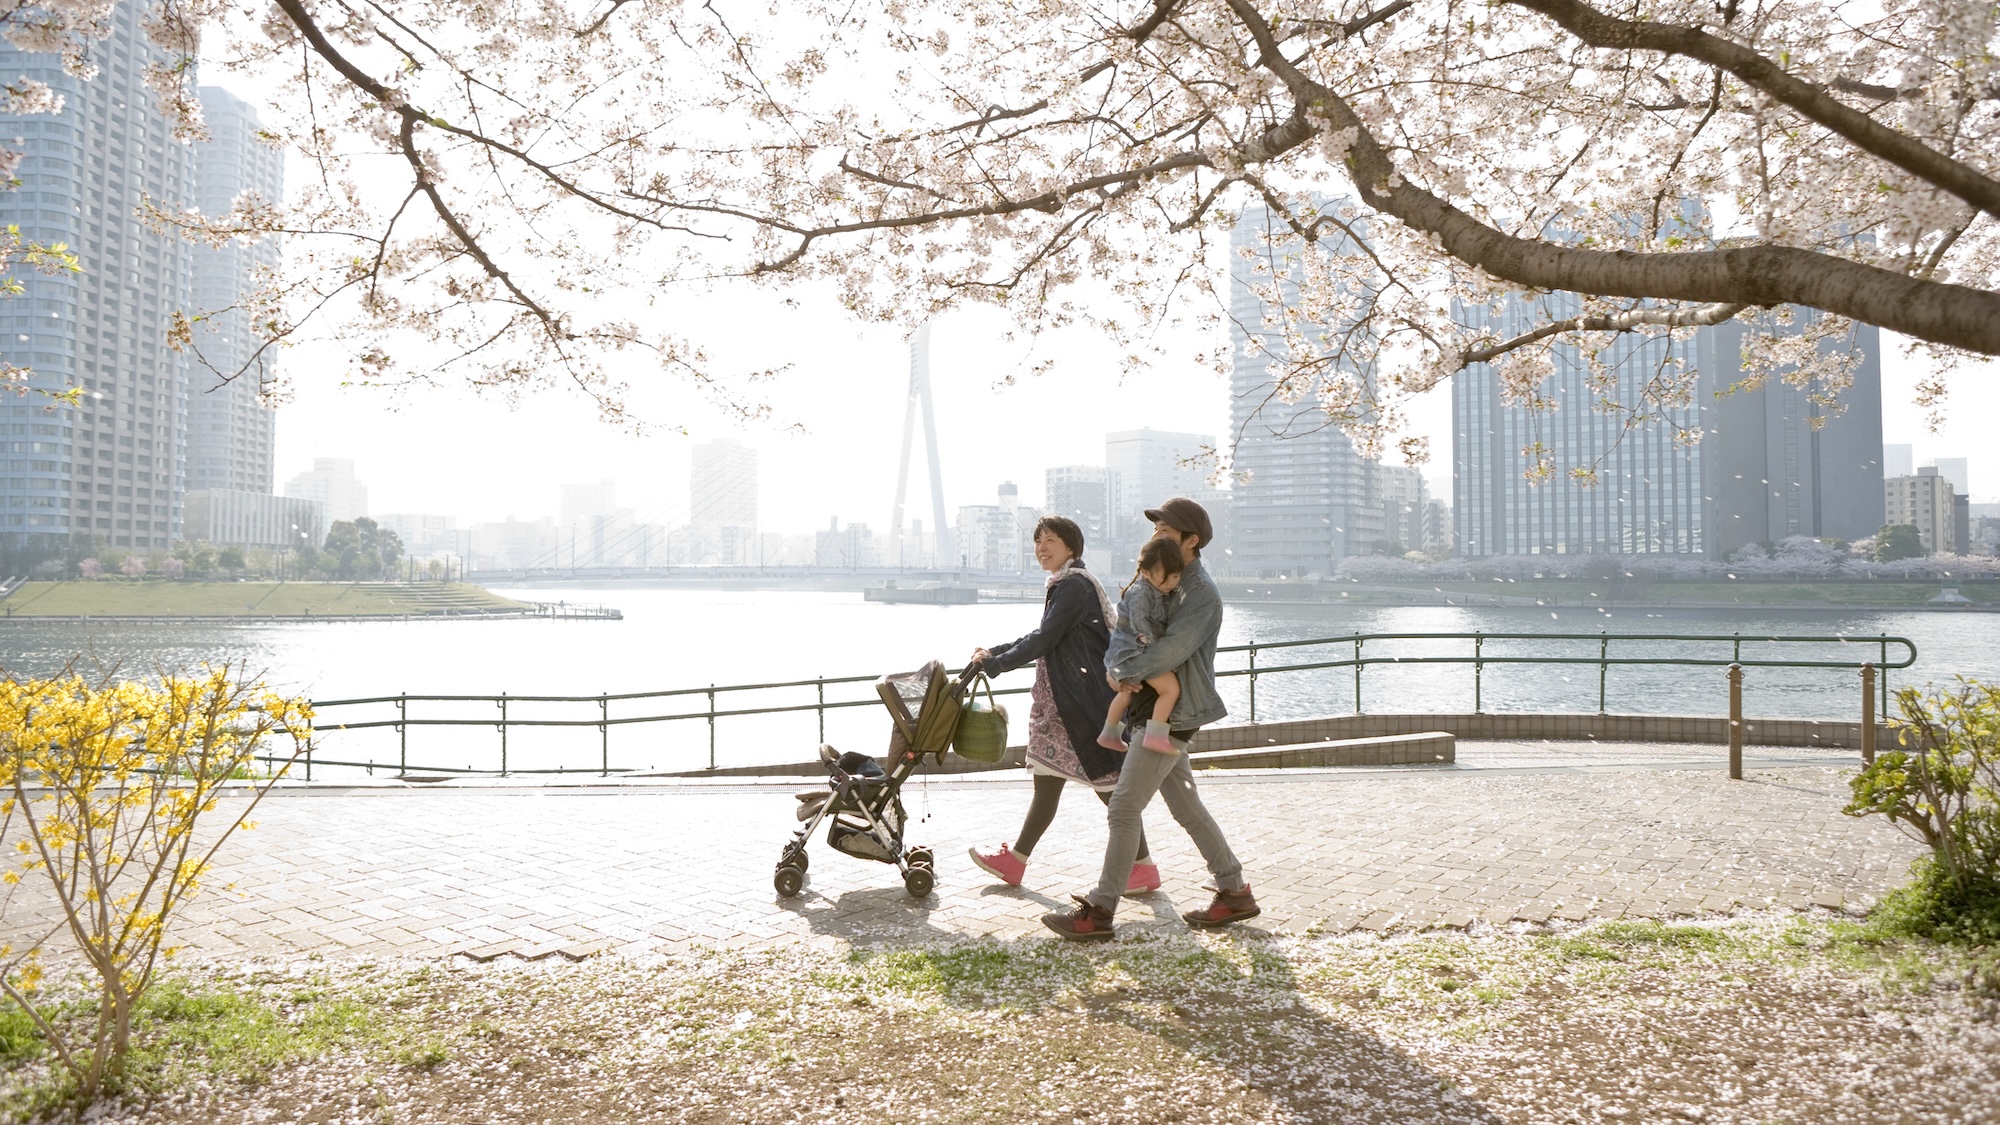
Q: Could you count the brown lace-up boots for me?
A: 2